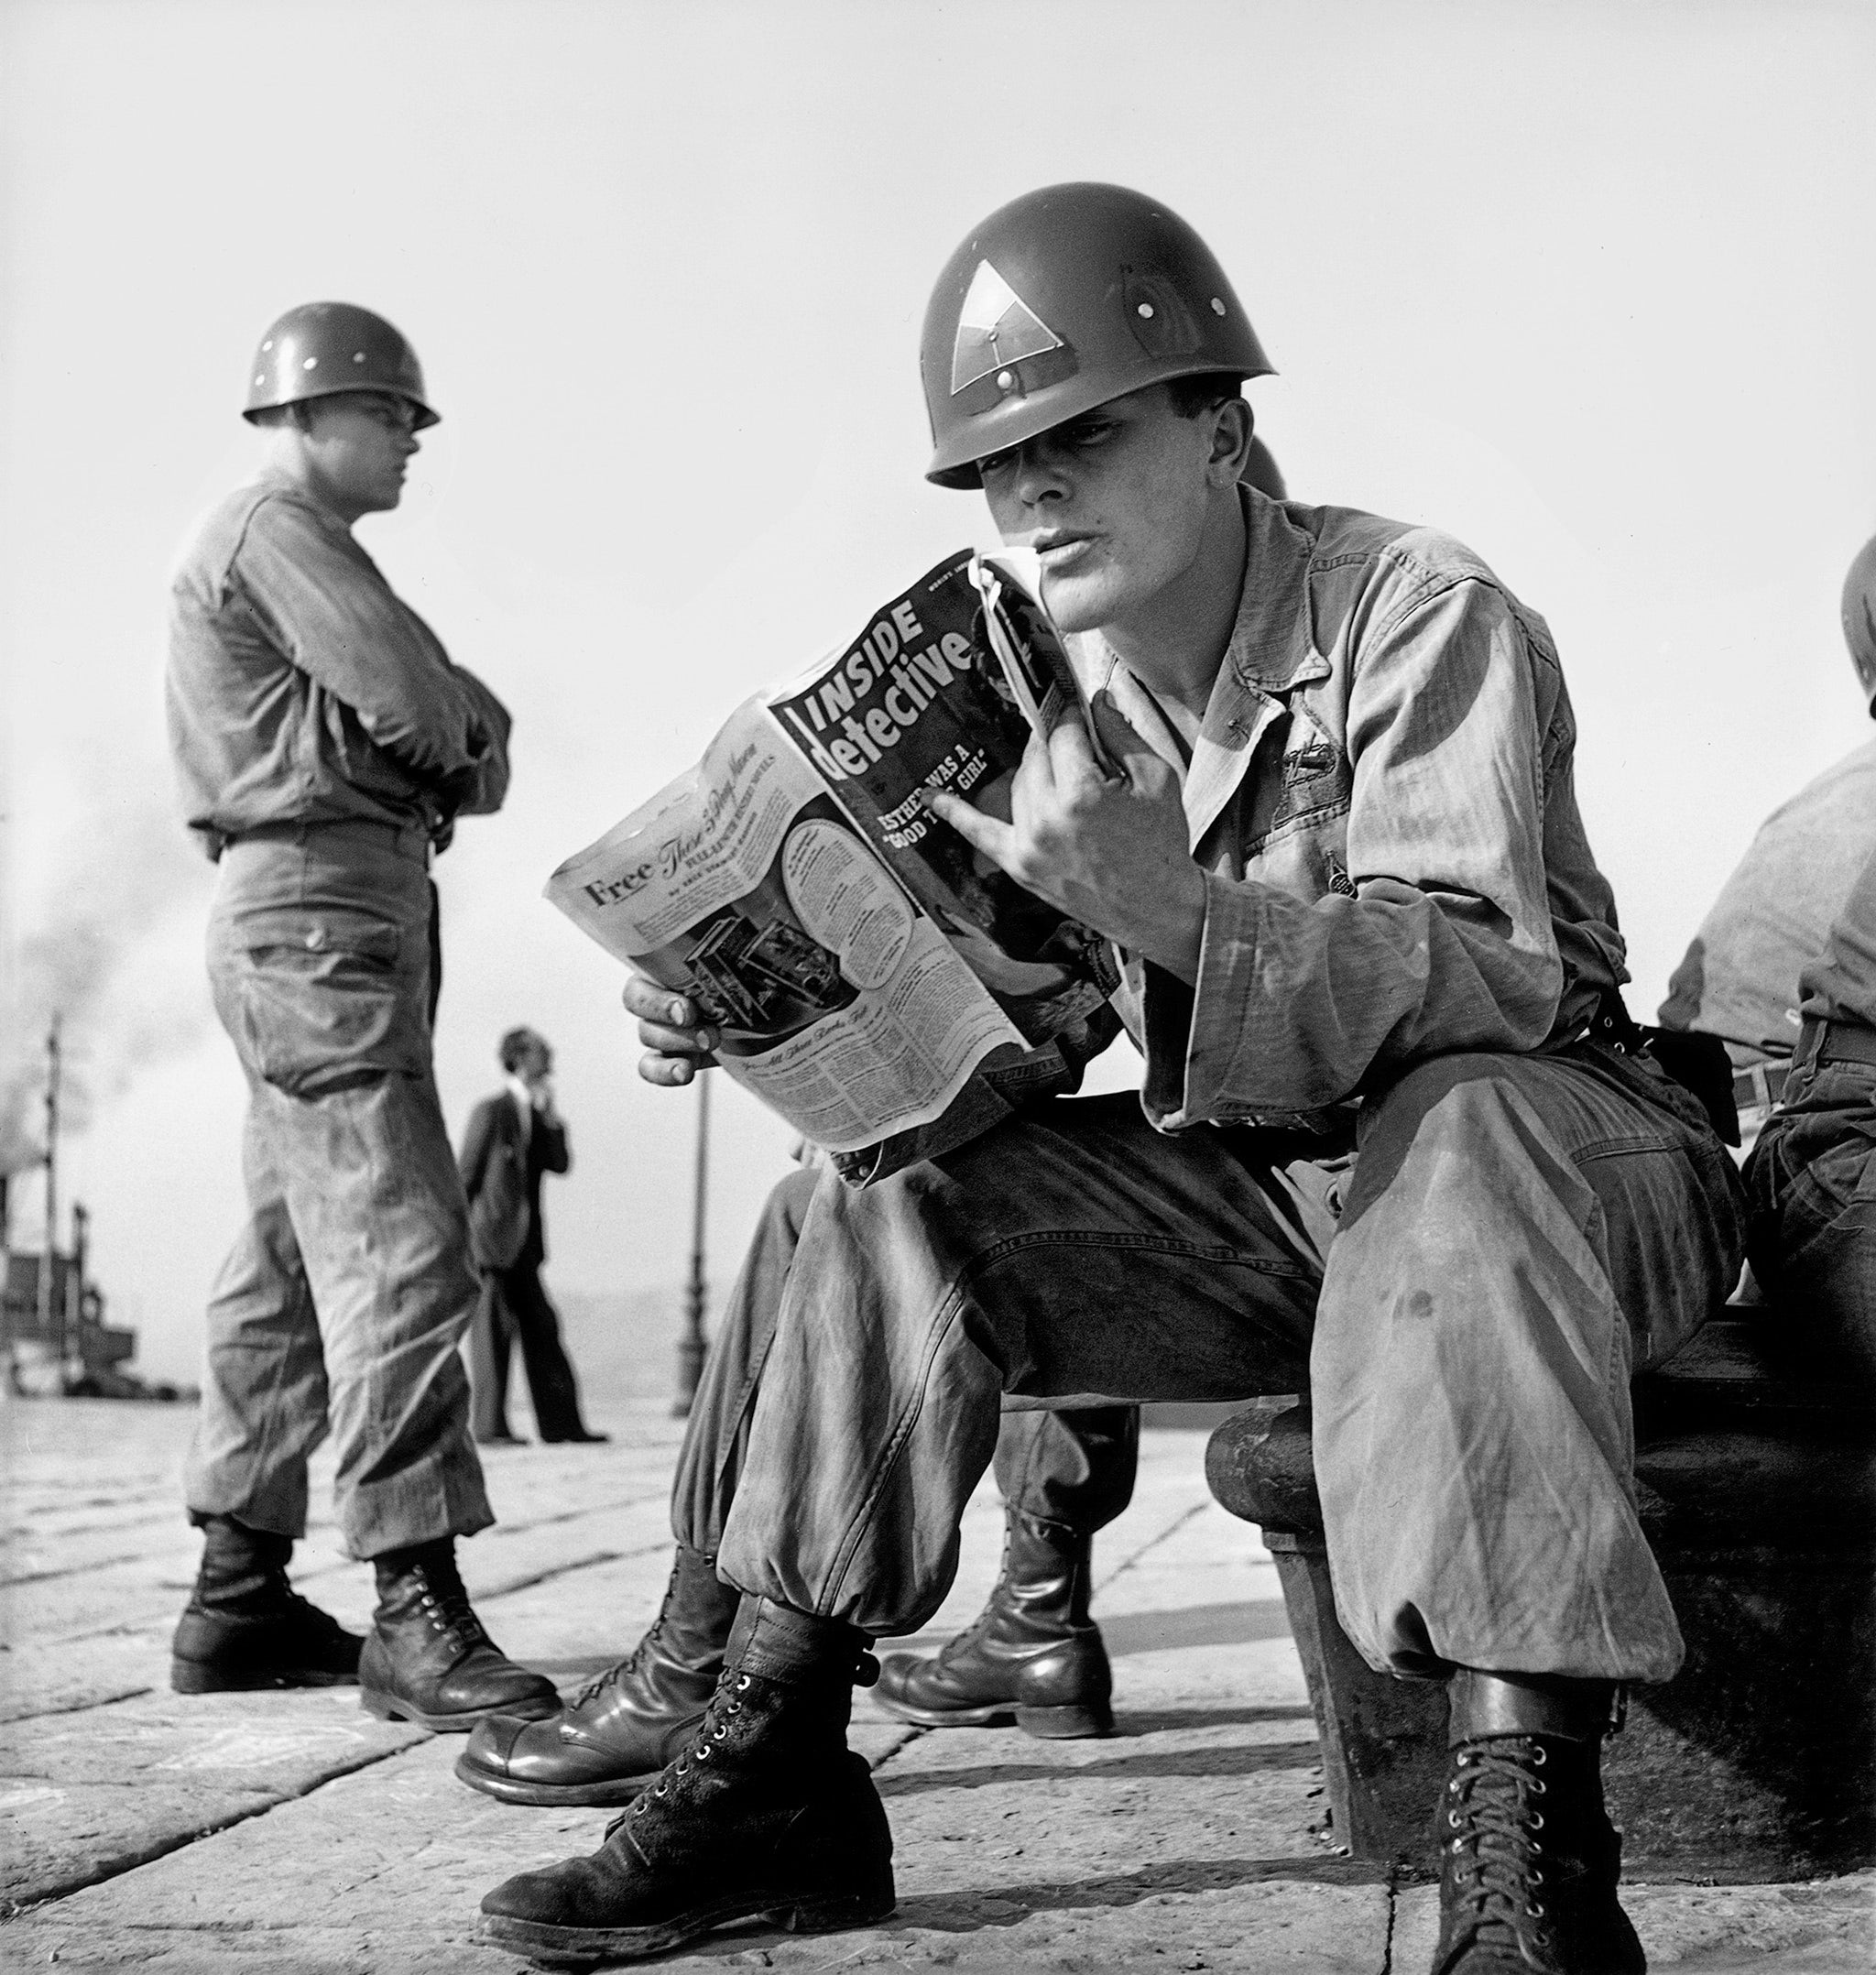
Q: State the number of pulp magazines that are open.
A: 1